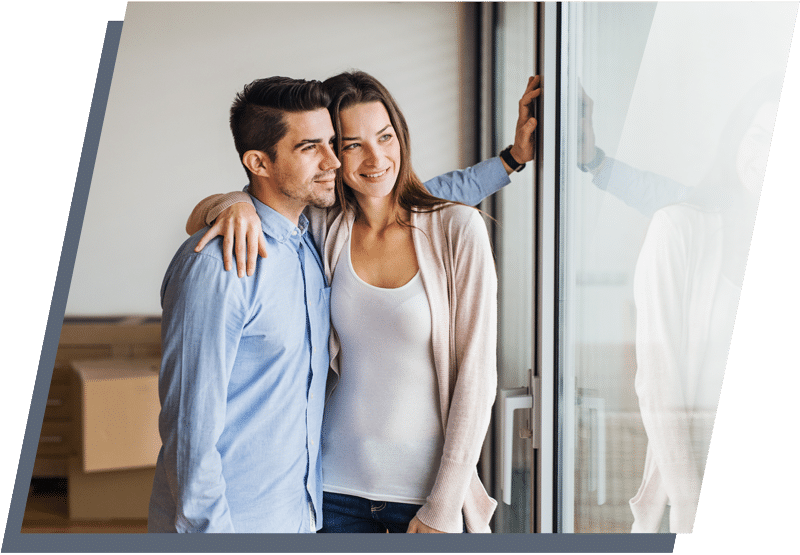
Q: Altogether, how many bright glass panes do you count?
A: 1